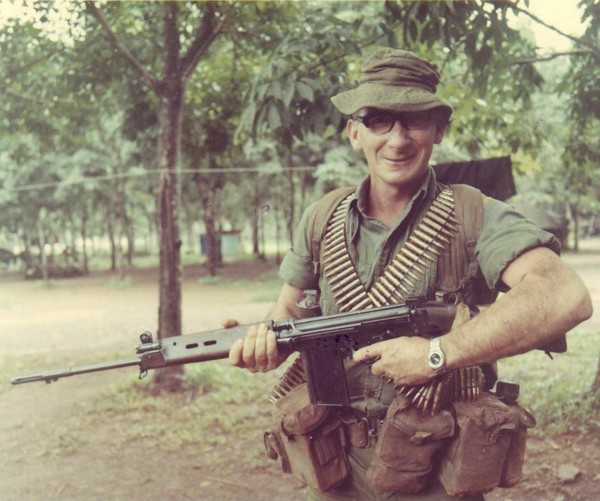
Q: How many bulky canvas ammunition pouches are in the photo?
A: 3